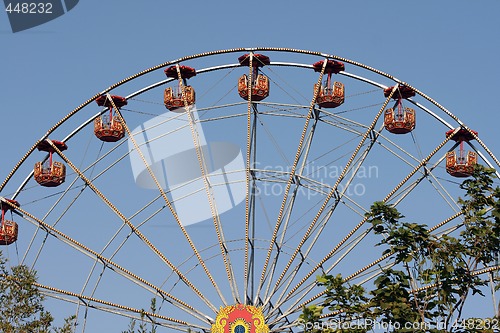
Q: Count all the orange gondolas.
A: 8